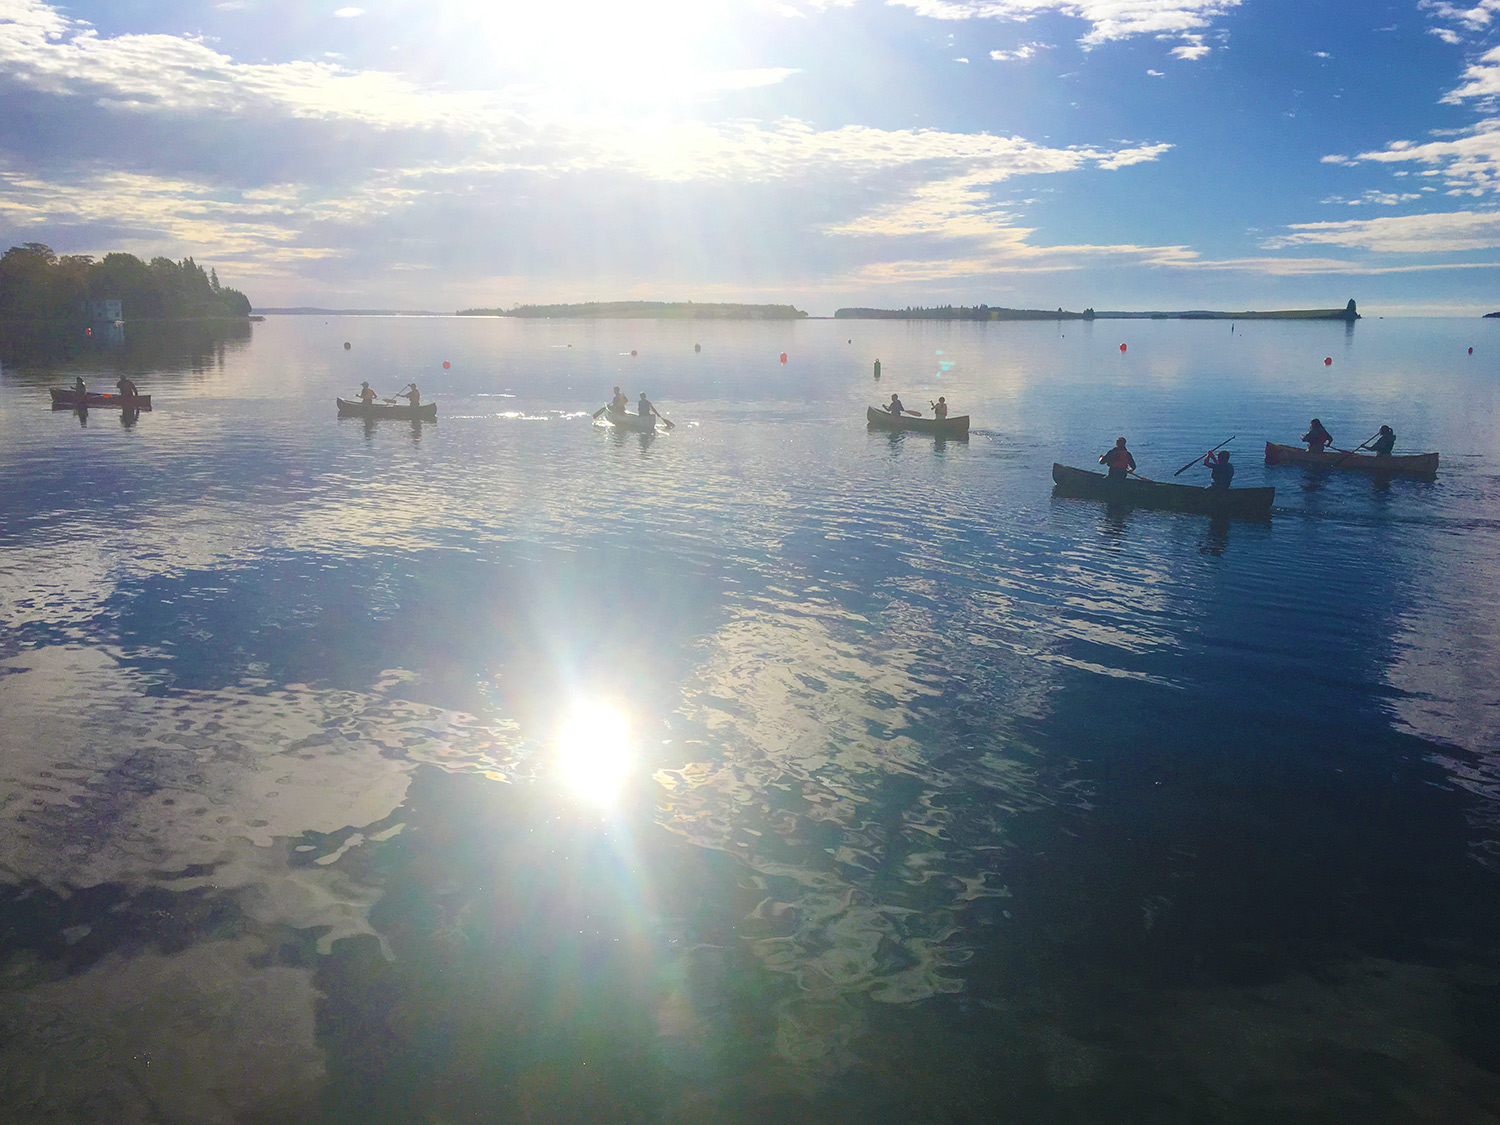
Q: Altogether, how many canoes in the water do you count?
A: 6